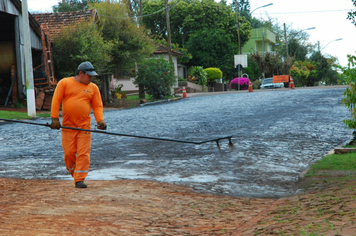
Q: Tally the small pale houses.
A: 1